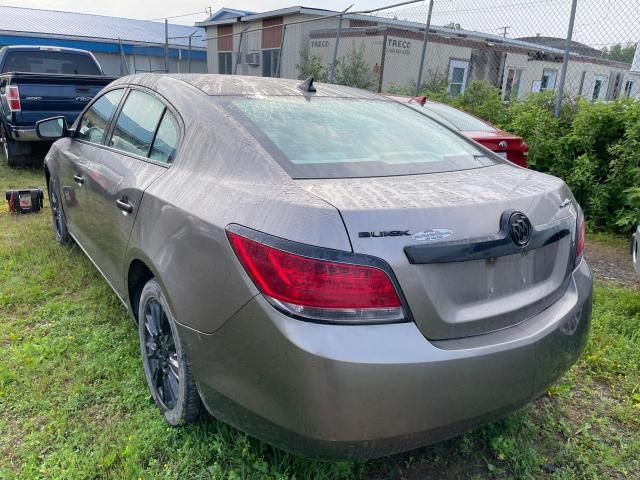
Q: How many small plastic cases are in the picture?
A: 1